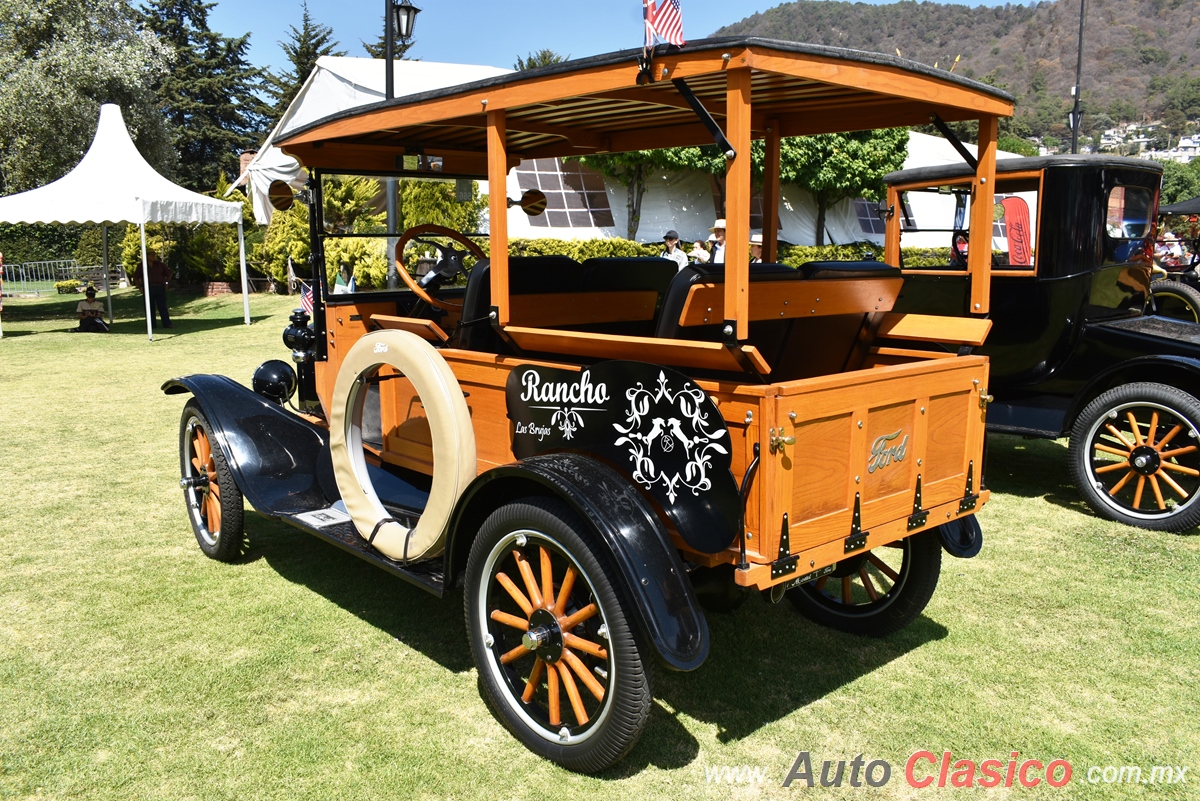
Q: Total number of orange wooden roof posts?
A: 4